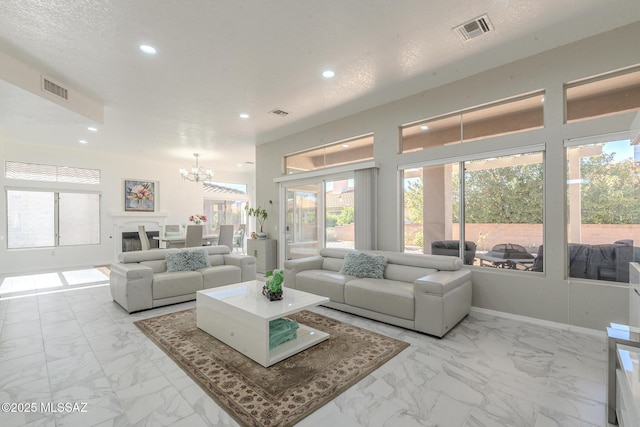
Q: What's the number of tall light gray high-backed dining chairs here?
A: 5